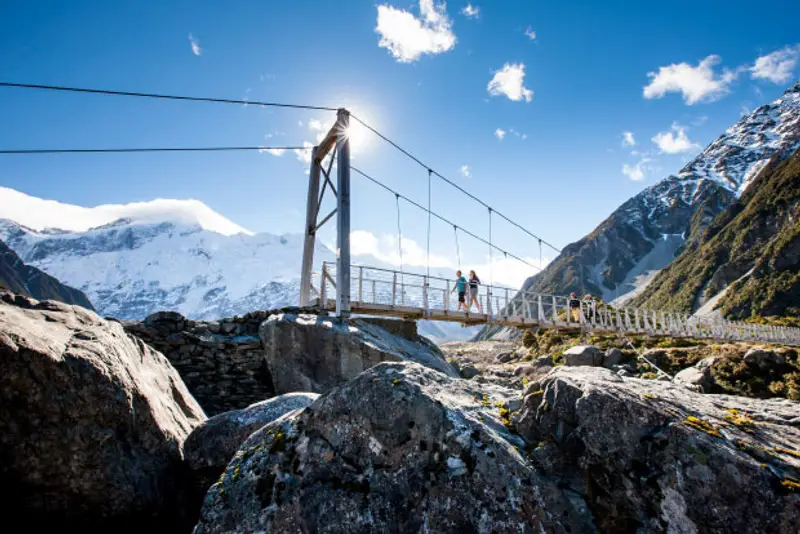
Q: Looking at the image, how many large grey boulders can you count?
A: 5